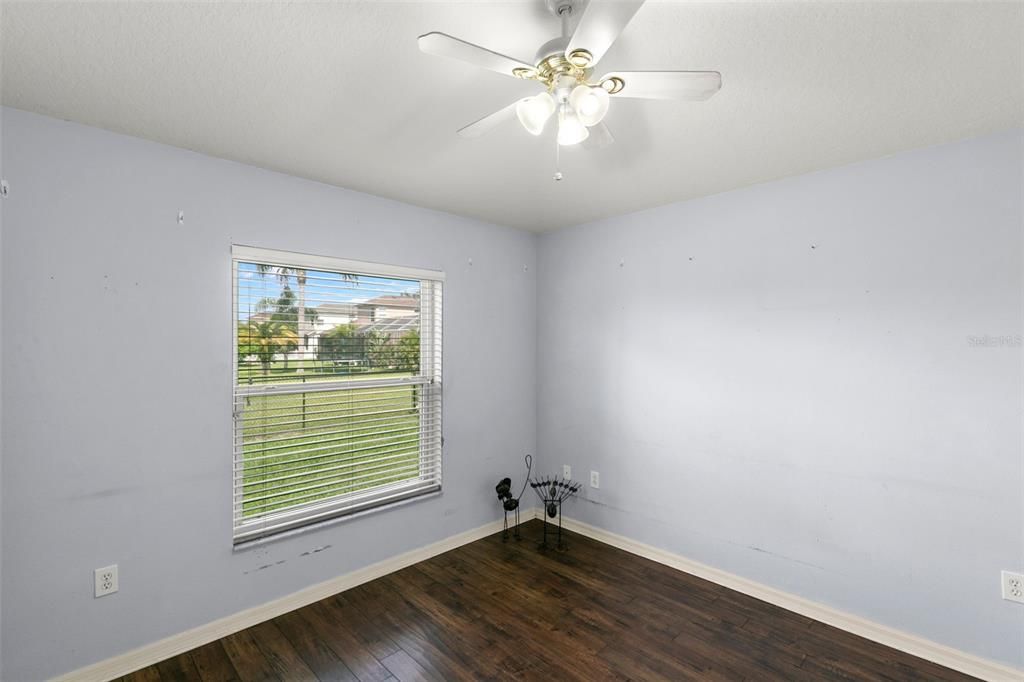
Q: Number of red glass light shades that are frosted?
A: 0